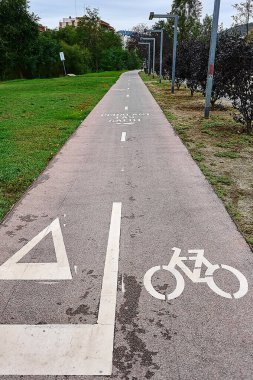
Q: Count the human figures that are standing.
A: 0